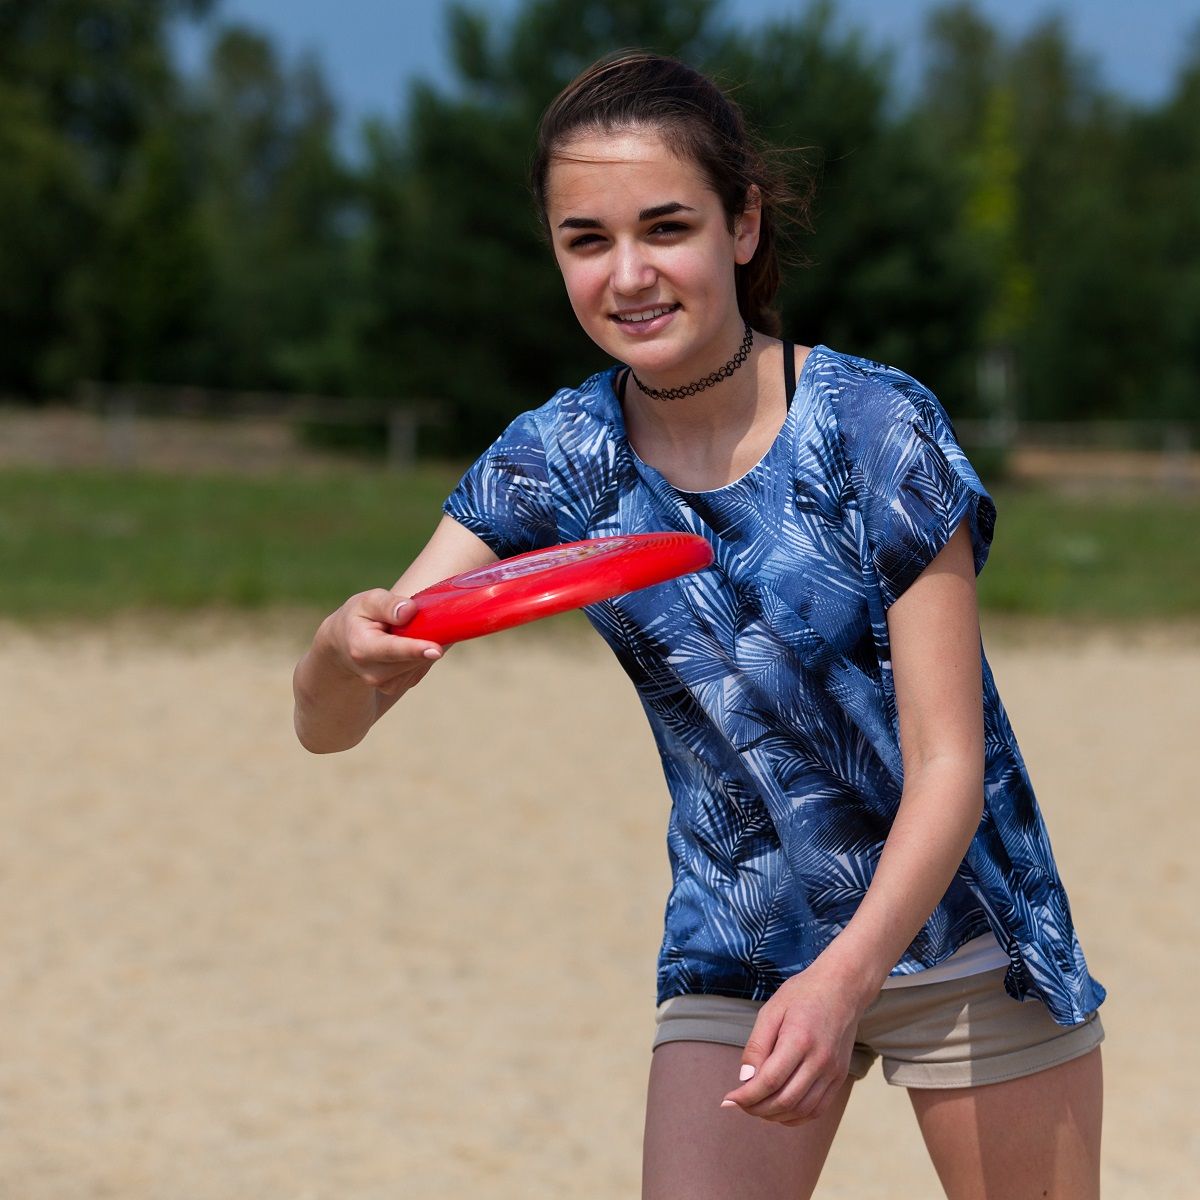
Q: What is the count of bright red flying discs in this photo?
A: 1